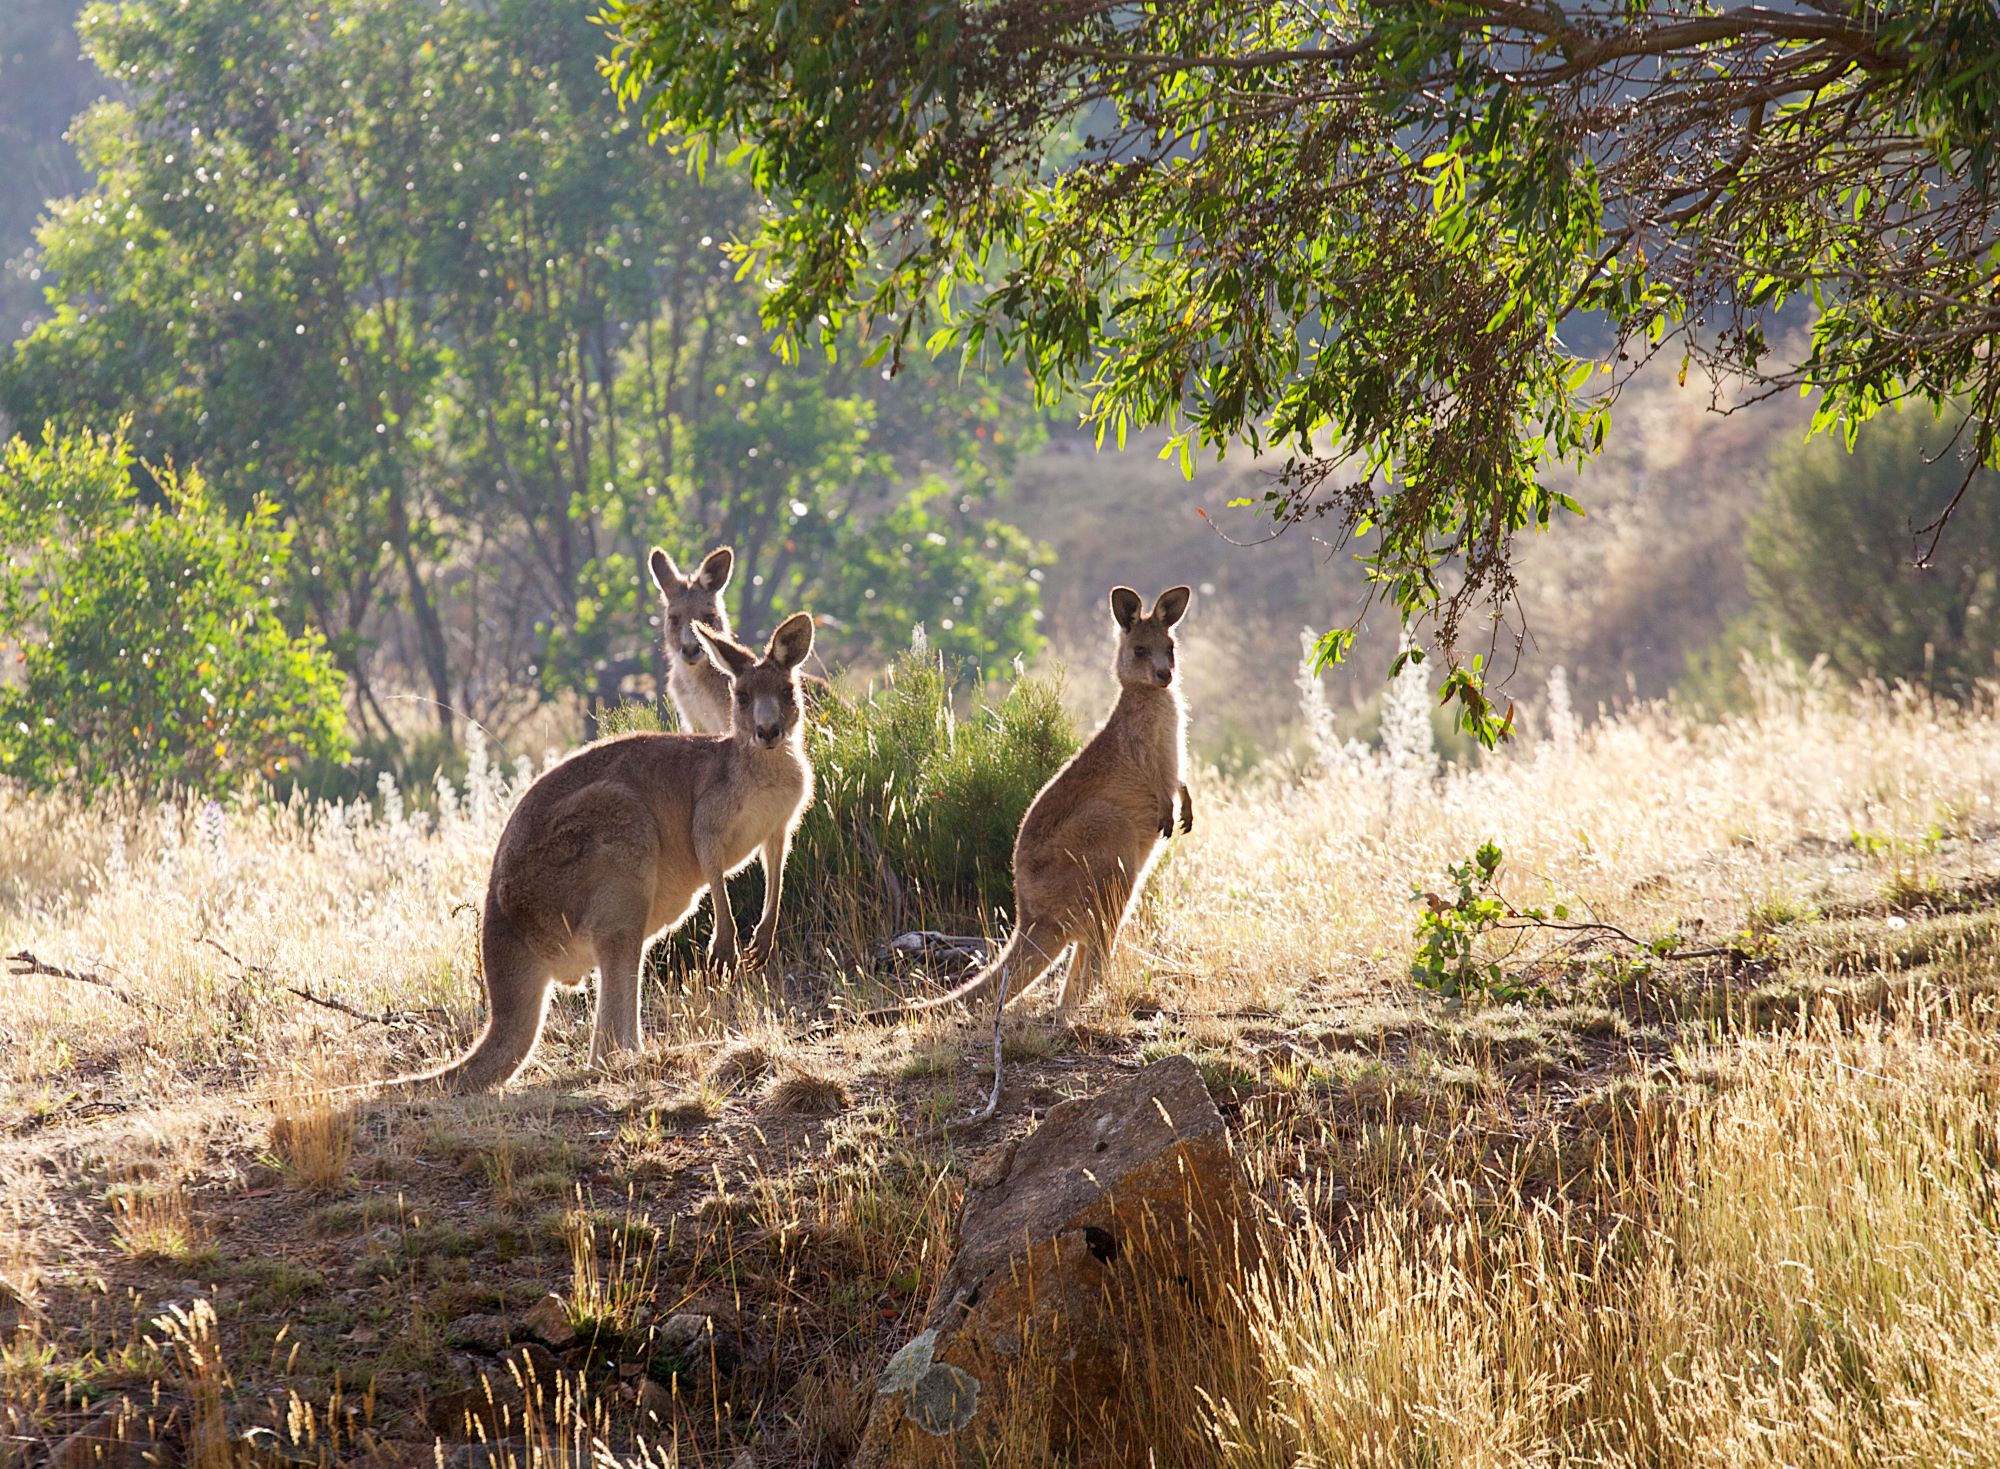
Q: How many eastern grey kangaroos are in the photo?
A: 3